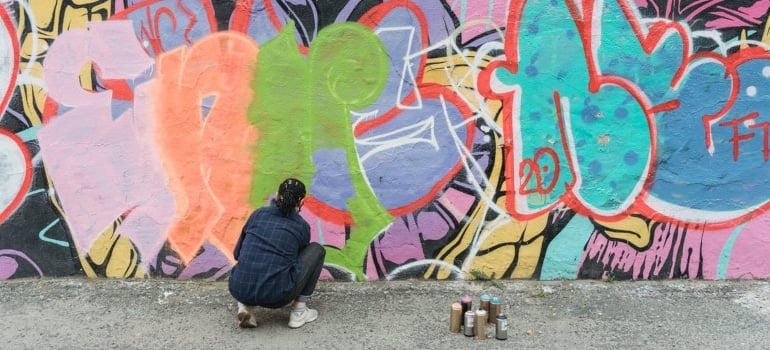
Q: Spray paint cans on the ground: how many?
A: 7